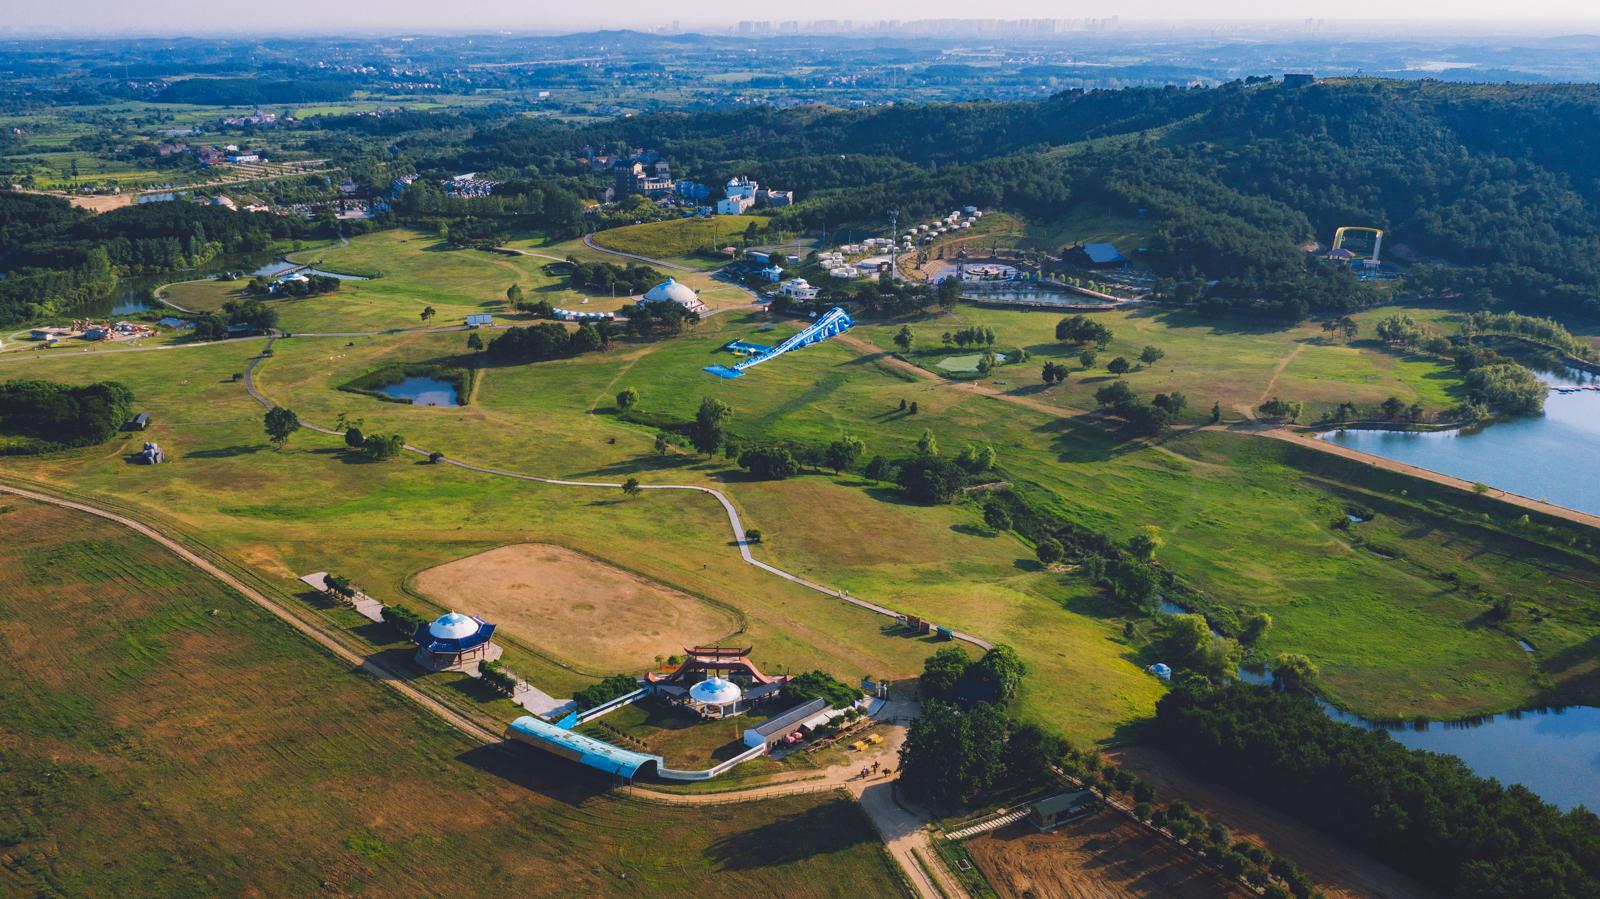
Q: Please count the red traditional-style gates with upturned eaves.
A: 1